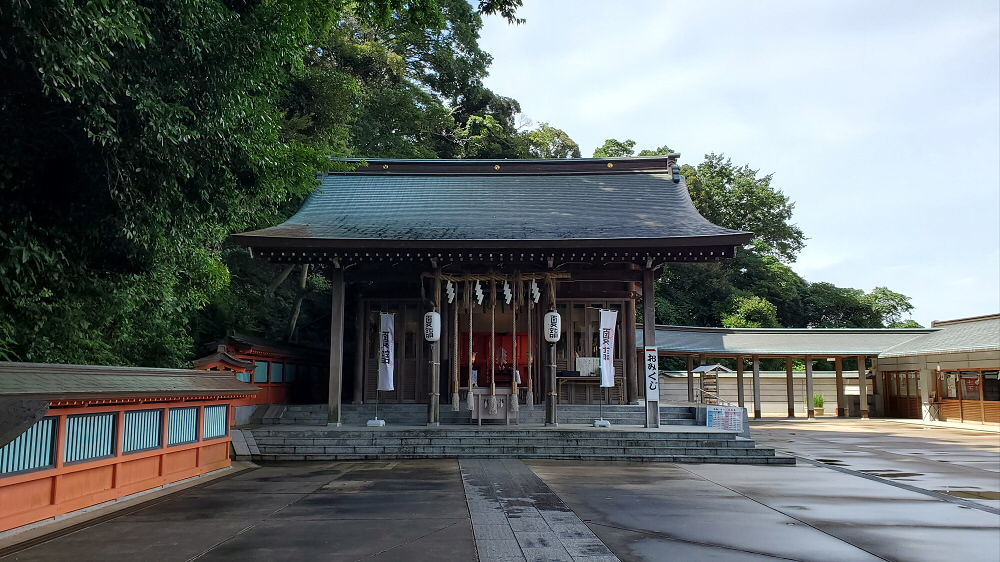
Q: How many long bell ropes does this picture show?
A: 5